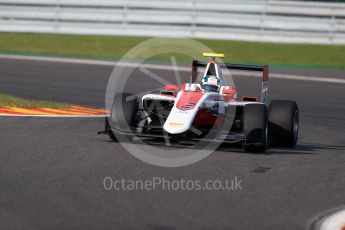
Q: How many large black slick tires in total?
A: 3